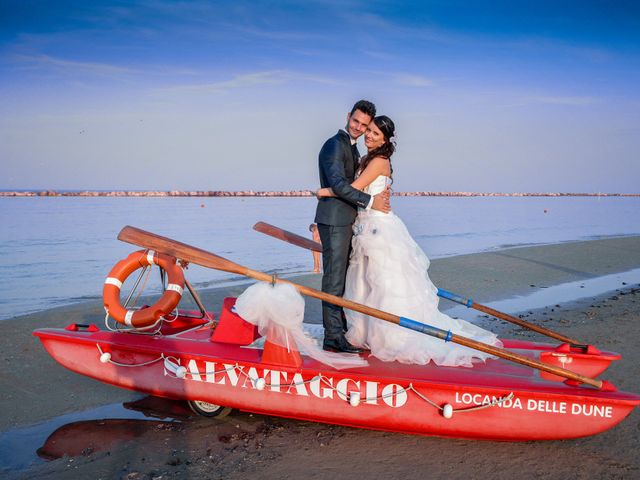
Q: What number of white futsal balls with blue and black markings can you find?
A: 0